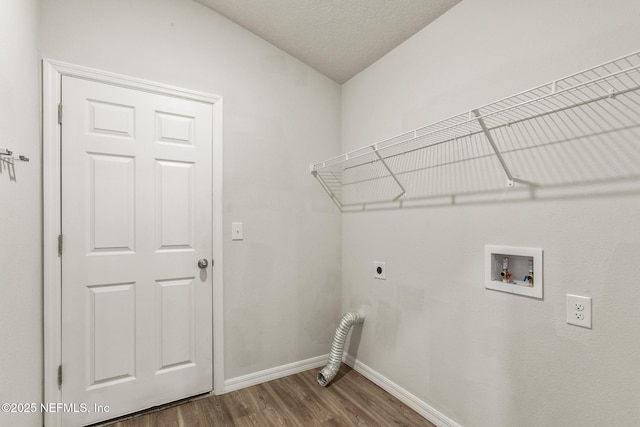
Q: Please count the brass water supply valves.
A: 2